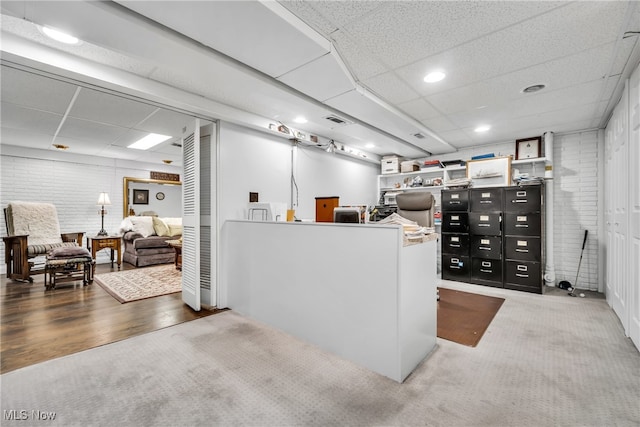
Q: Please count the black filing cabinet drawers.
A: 12